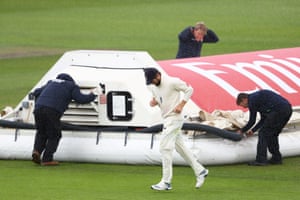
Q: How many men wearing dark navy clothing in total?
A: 3